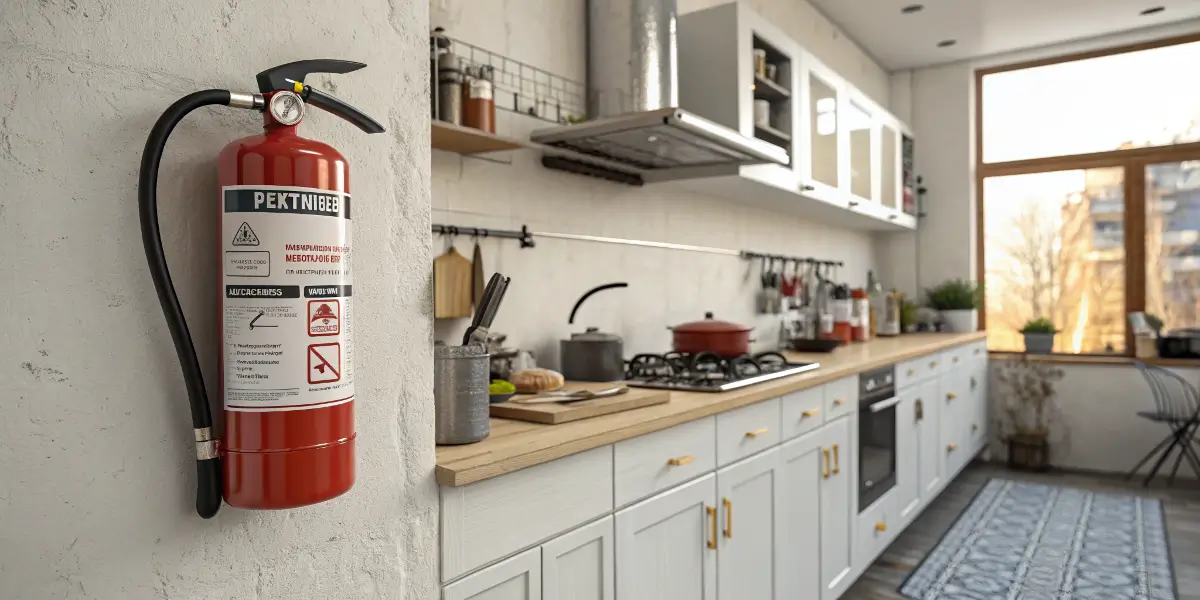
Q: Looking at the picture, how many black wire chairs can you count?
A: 1